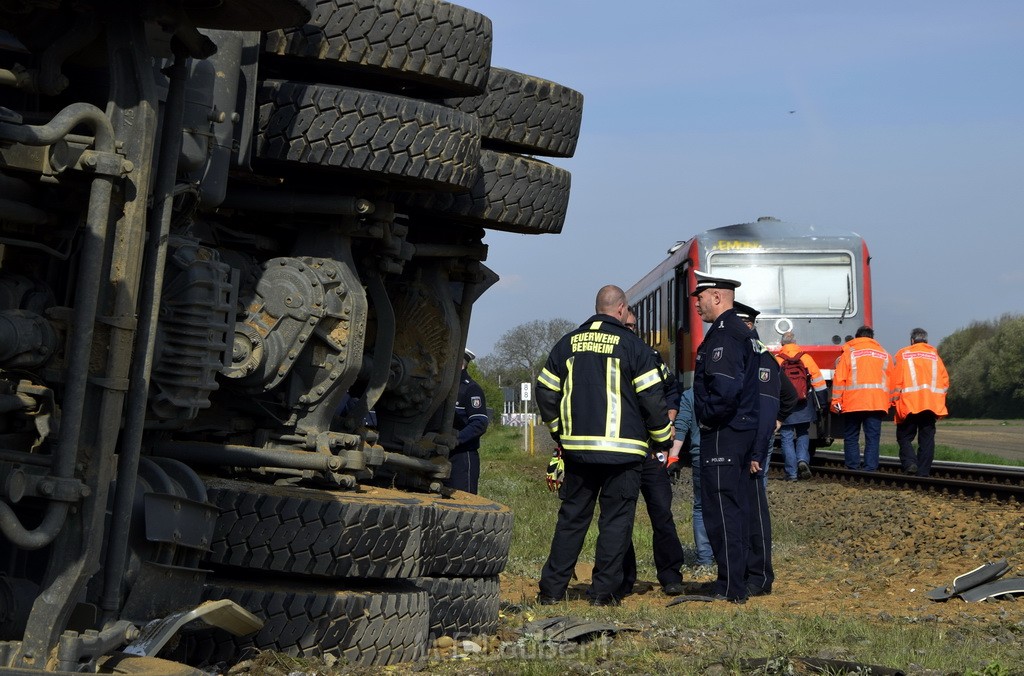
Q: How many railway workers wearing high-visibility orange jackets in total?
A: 3